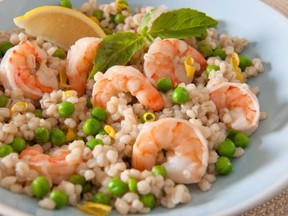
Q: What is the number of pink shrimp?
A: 7